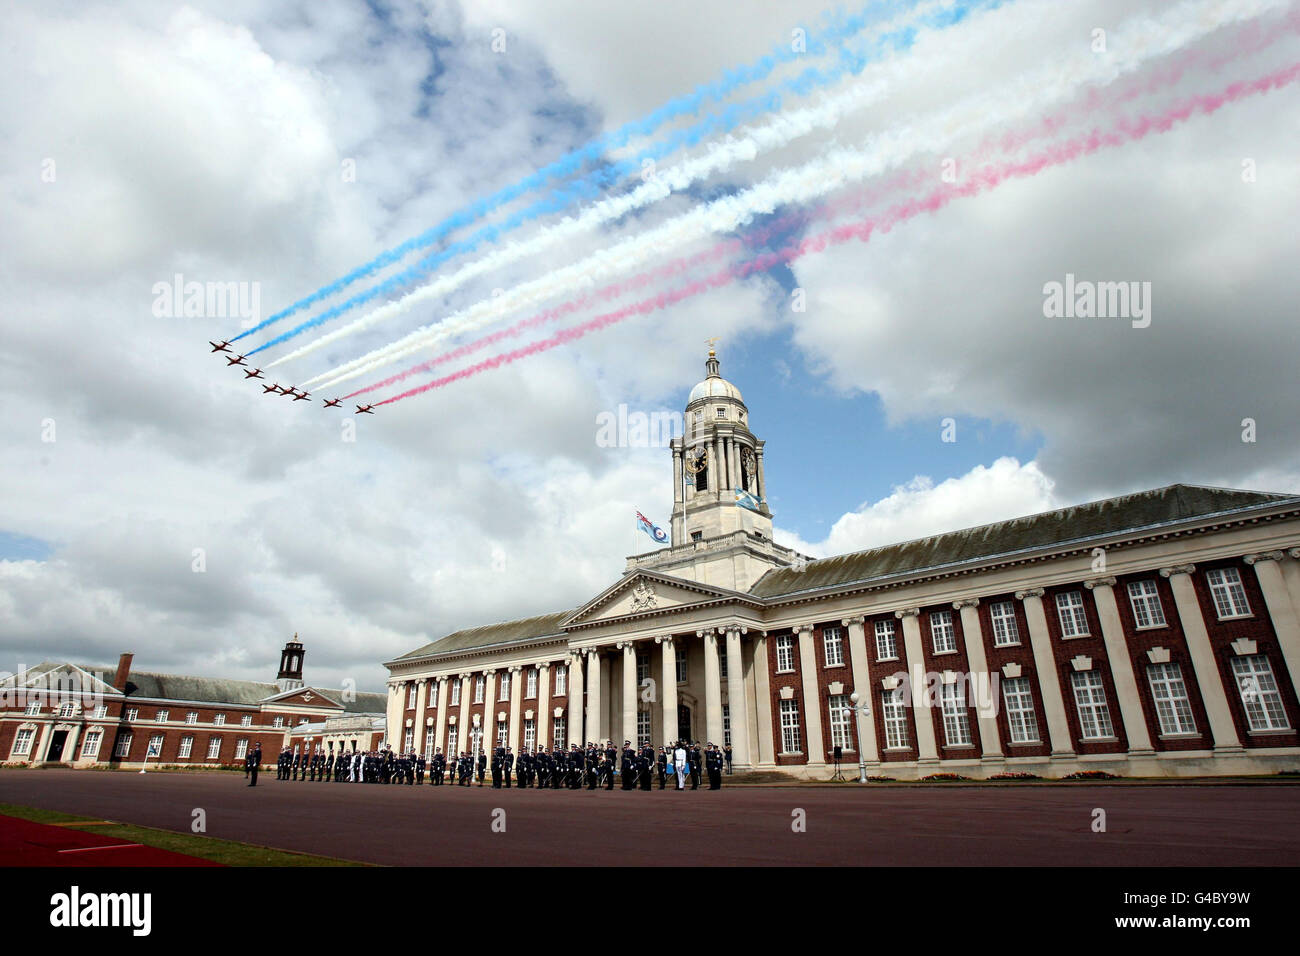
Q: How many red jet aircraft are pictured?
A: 8